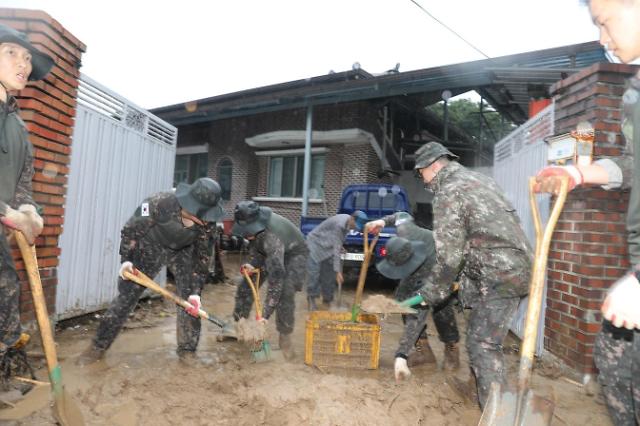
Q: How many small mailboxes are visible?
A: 1